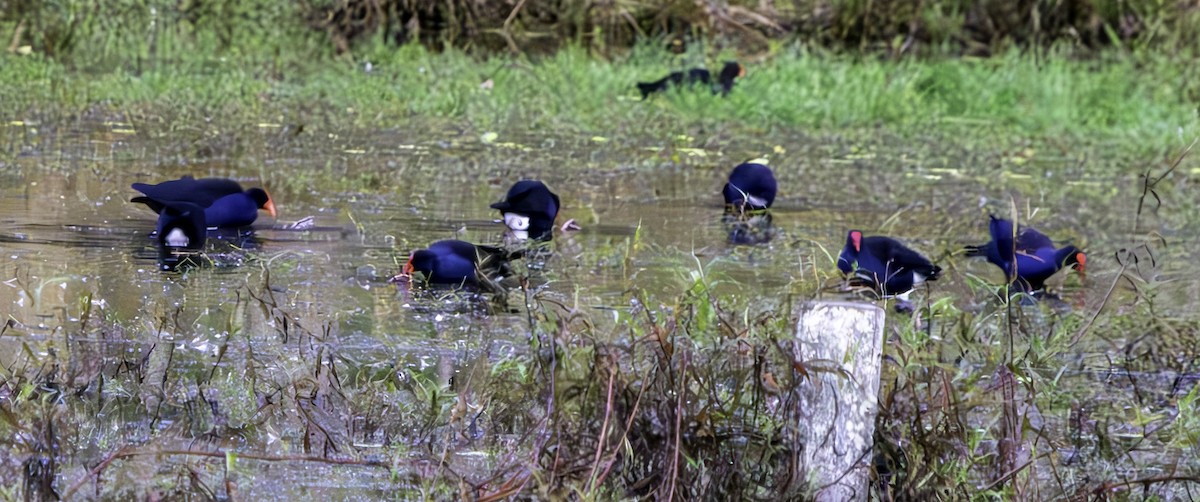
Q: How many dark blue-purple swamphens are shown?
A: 8